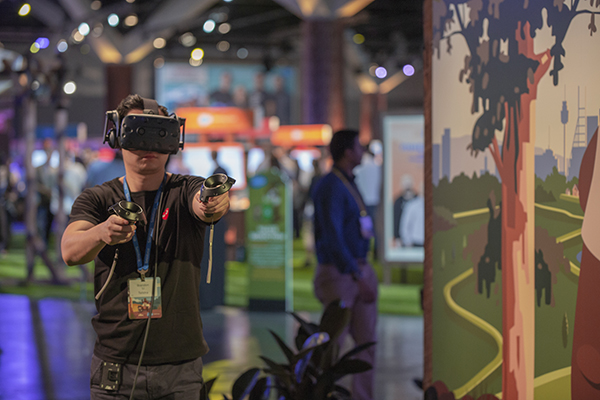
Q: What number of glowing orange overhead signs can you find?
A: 2